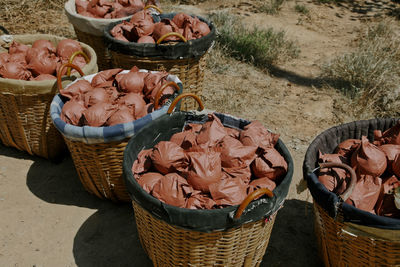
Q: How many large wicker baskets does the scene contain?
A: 6